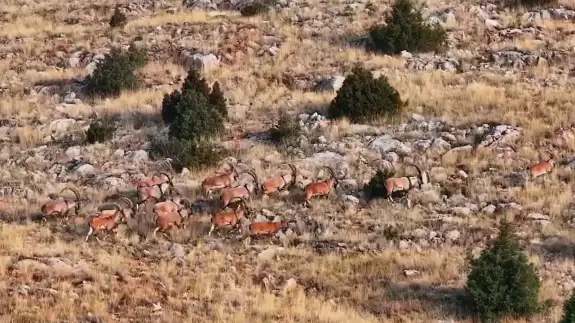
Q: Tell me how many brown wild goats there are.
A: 15